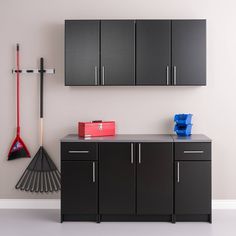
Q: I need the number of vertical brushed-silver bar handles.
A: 8